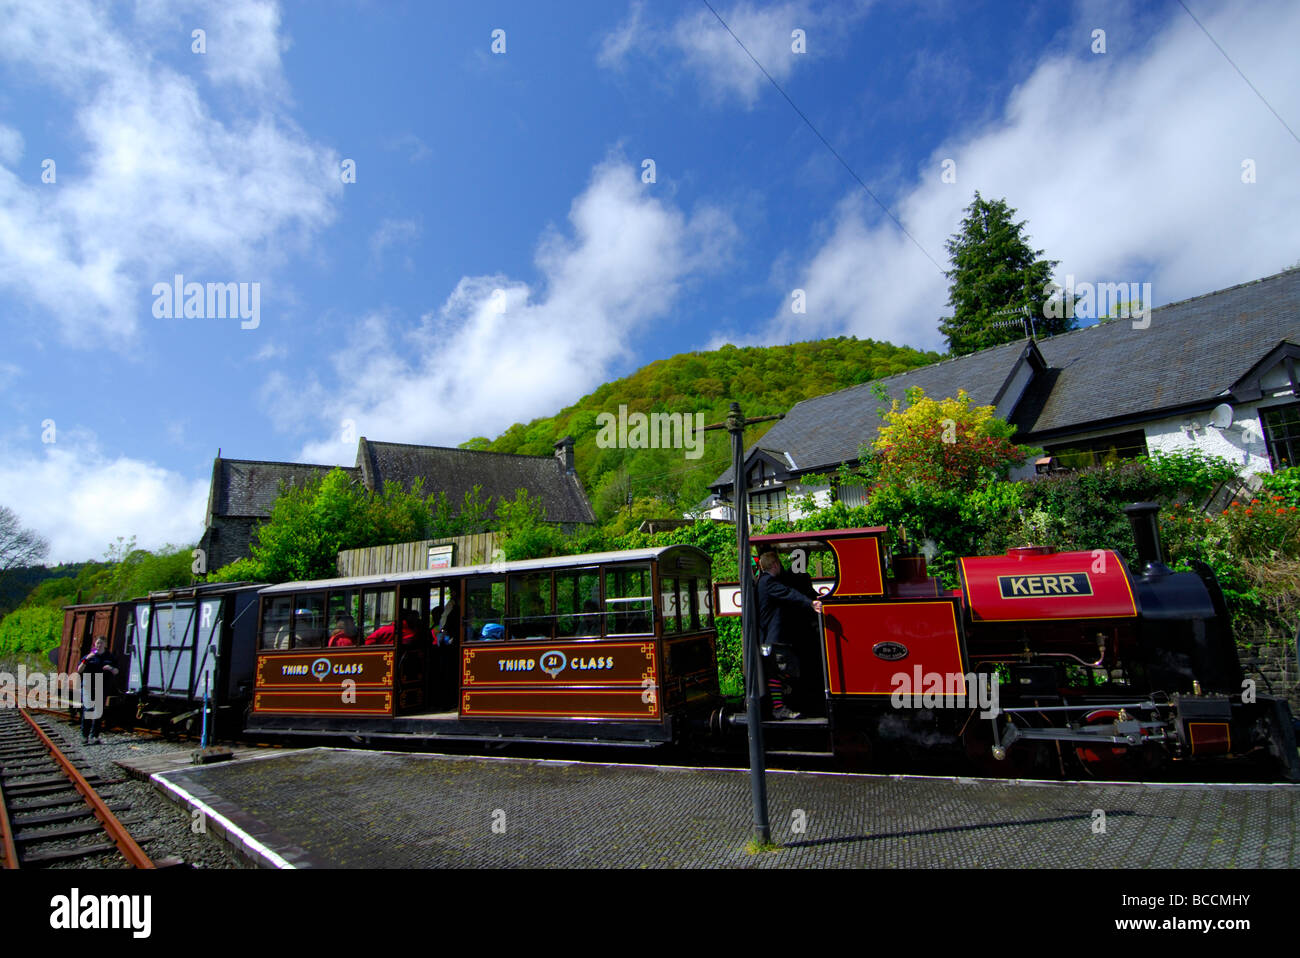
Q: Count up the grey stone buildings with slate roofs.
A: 1